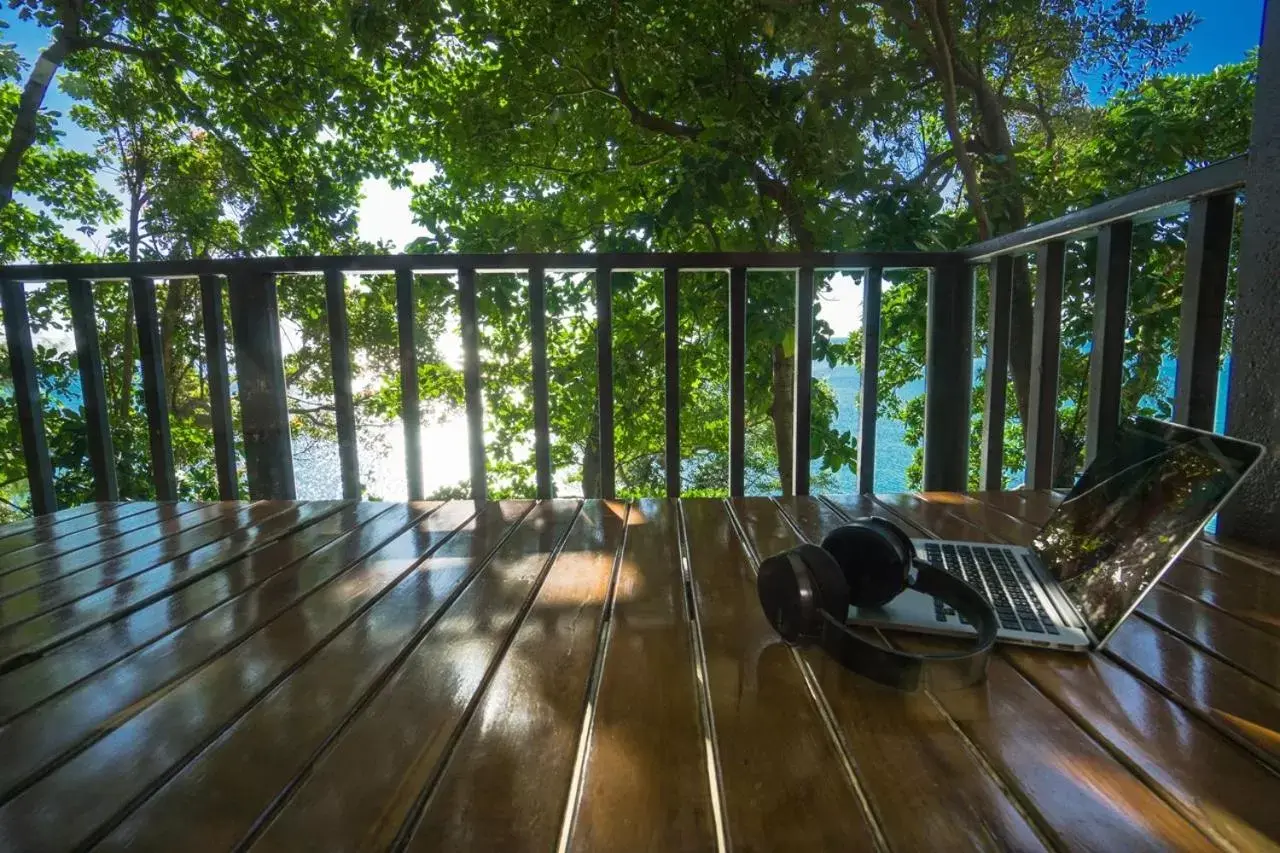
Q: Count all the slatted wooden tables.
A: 1